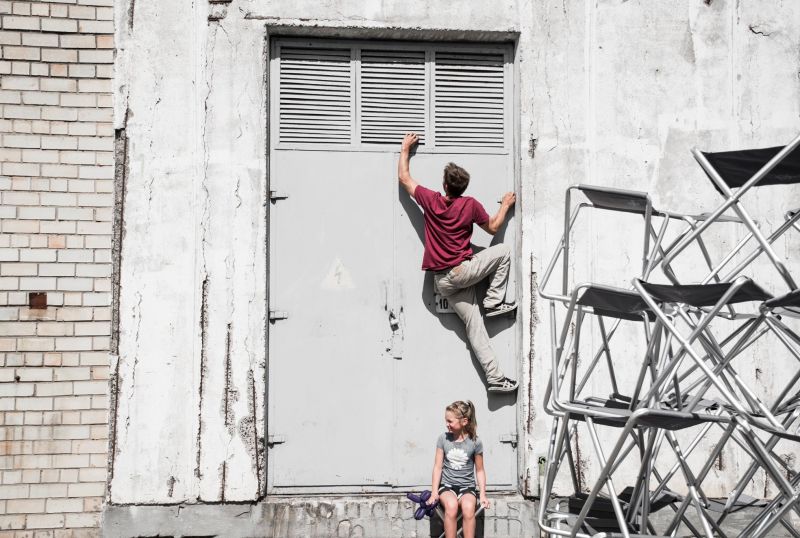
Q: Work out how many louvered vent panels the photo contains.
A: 3